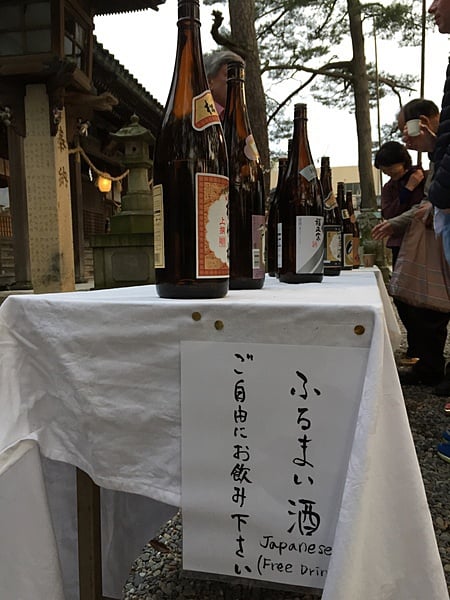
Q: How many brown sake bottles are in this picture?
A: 8